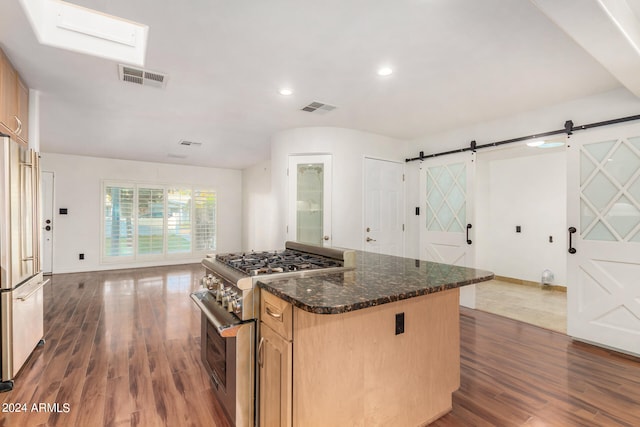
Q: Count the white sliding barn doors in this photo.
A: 2